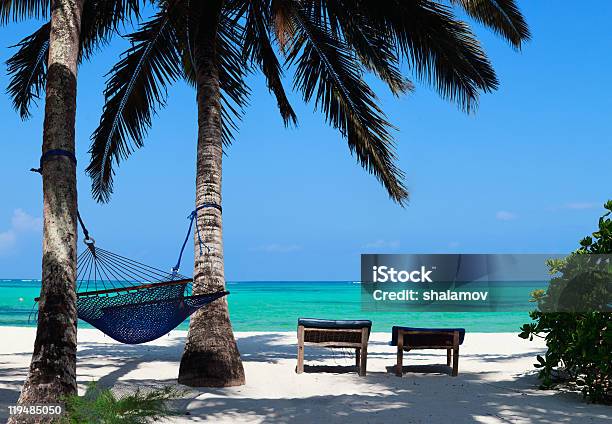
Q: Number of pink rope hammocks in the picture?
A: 0